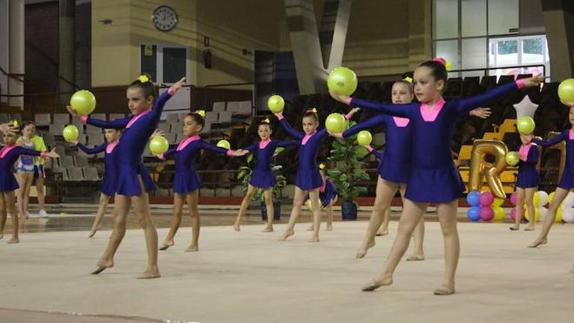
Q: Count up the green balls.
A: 11